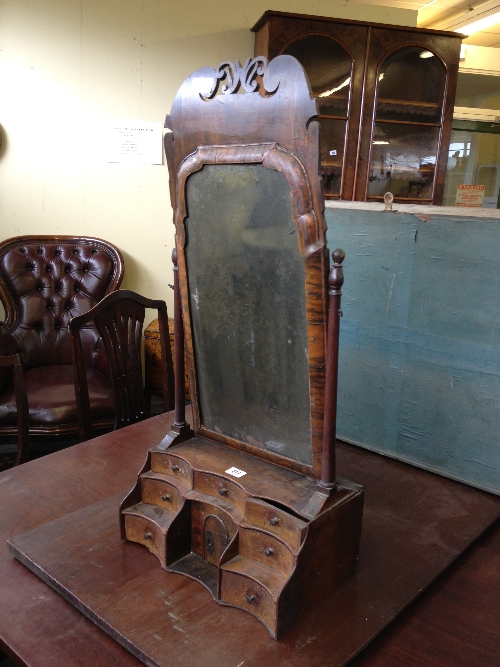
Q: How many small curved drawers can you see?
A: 7